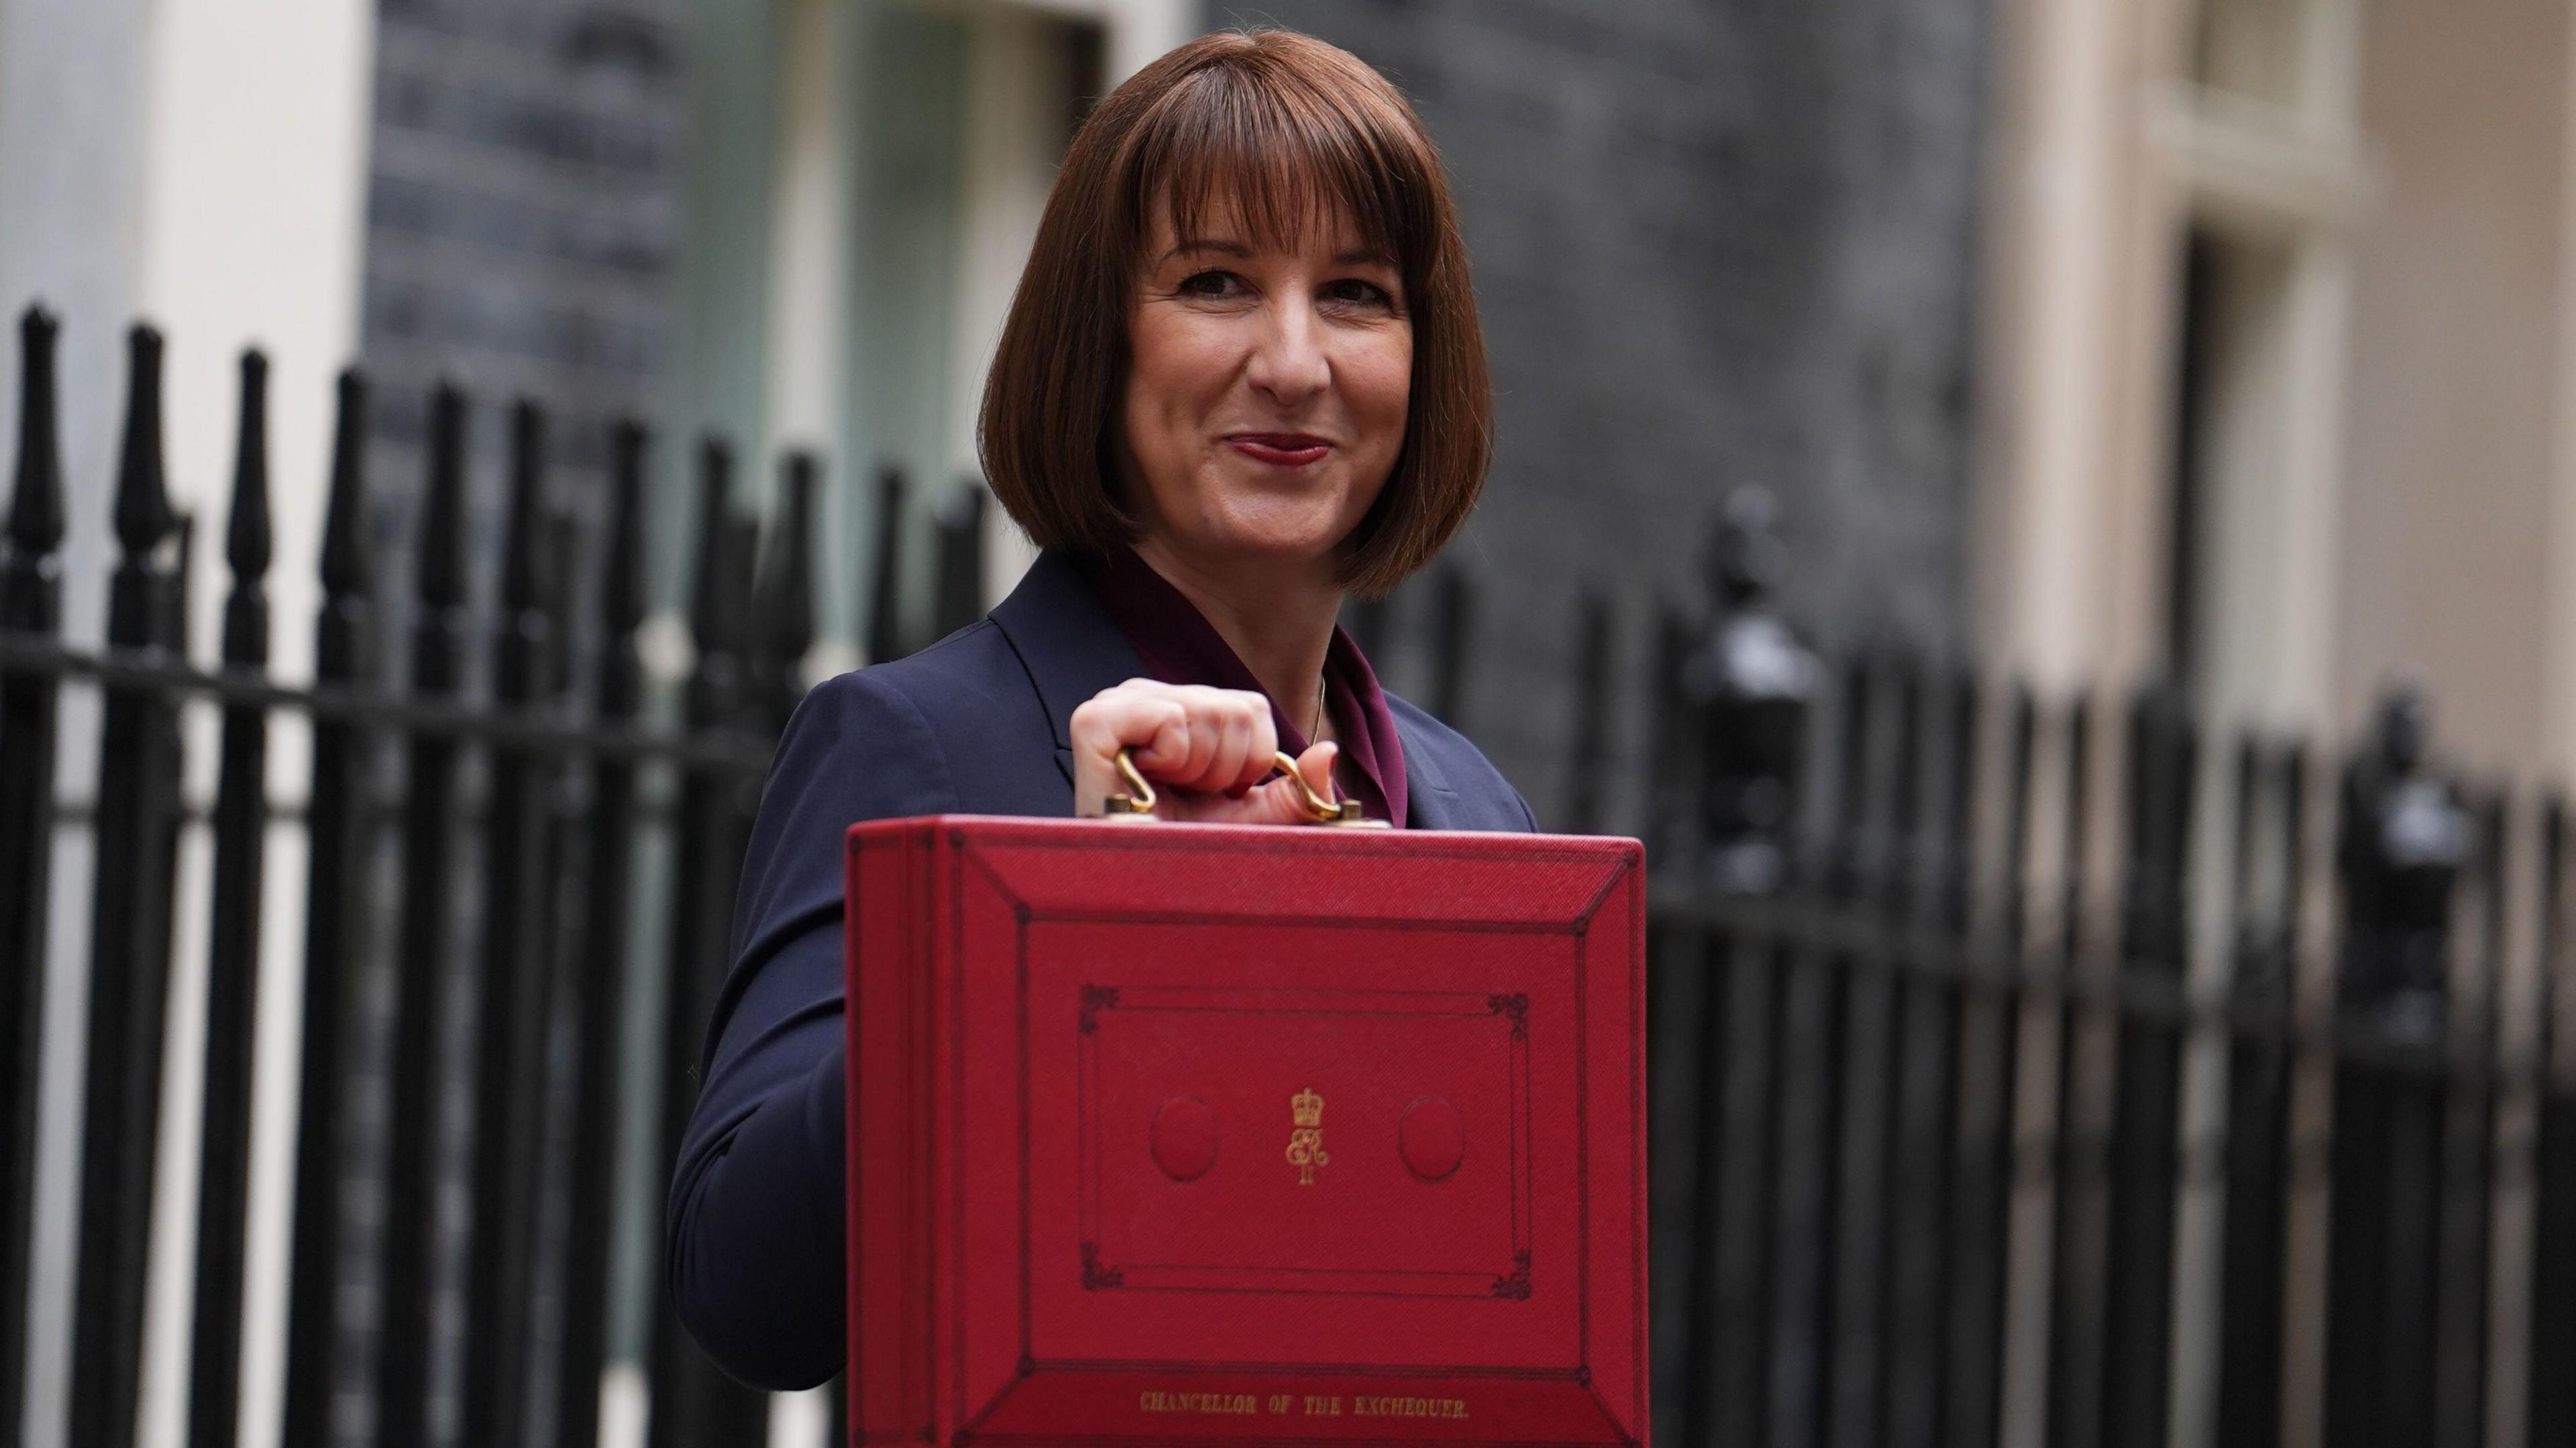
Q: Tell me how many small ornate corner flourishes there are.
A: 4